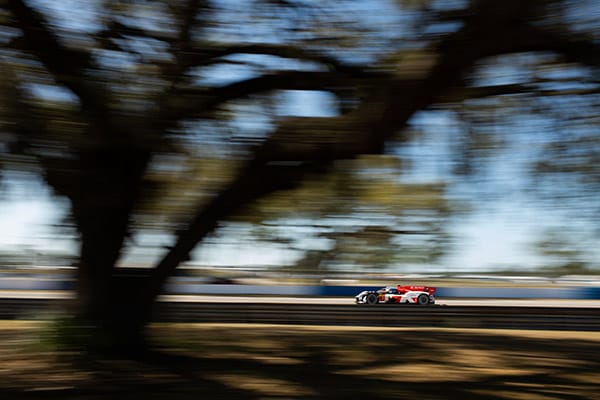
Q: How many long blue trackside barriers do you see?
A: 1